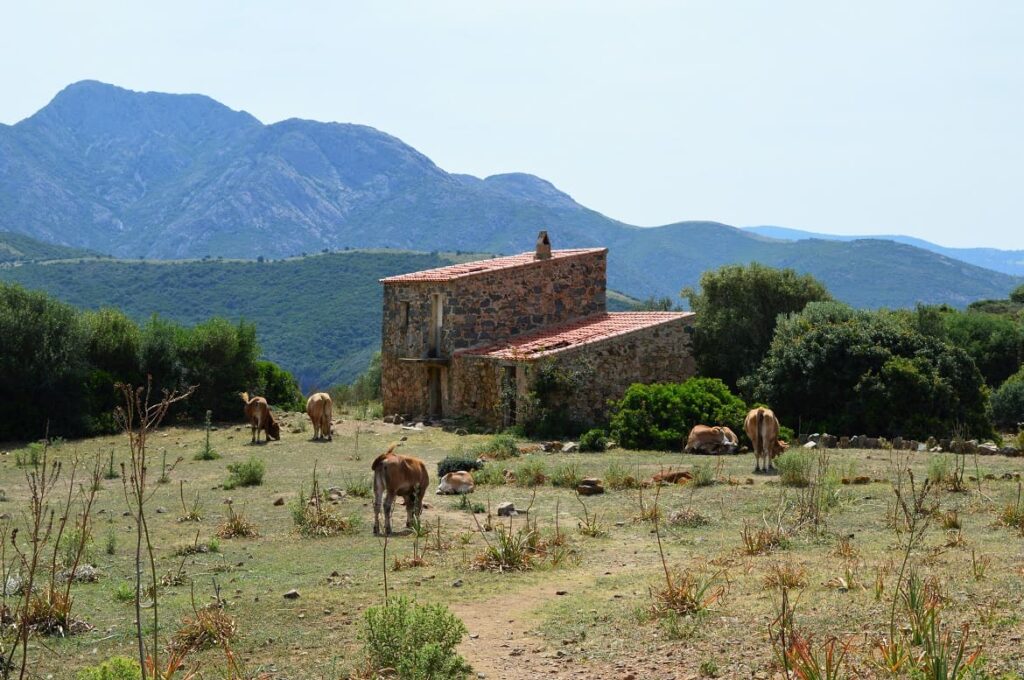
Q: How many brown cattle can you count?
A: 6